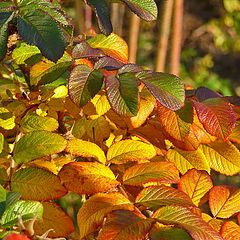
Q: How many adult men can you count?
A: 0